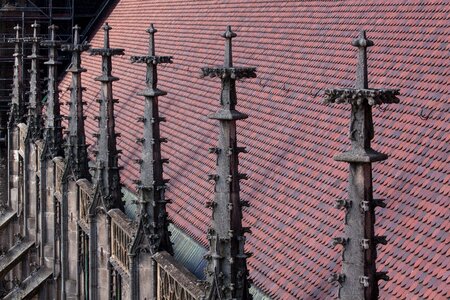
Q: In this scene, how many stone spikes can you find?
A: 8